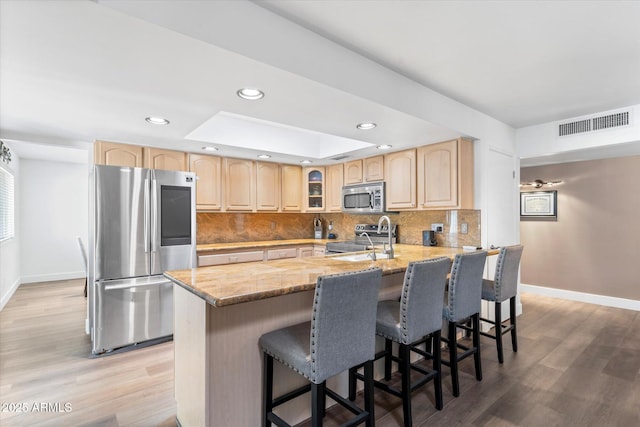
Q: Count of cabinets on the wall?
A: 12